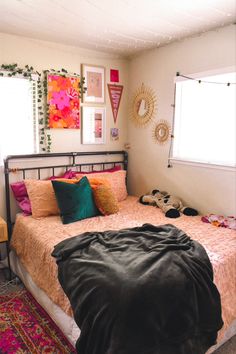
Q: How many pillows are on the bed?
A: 6